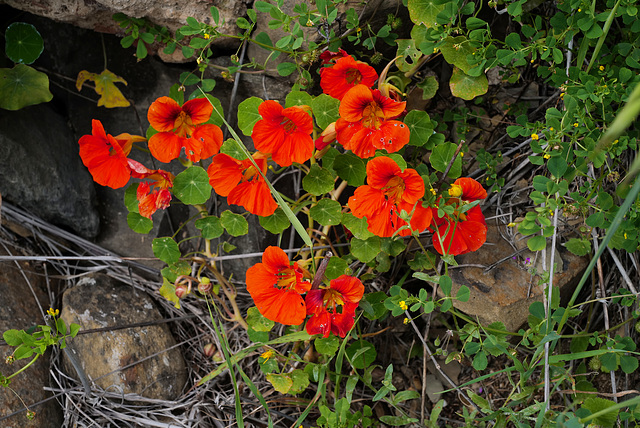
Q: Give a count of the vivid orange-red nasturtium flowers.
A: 11